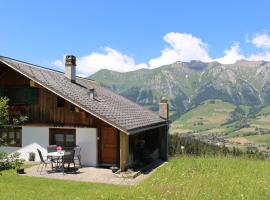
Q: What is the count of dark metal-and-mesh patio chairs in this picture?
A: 4